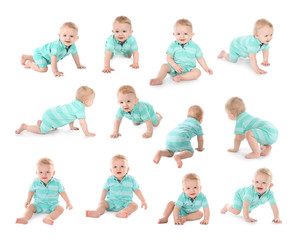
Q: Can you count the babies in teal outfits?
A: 12